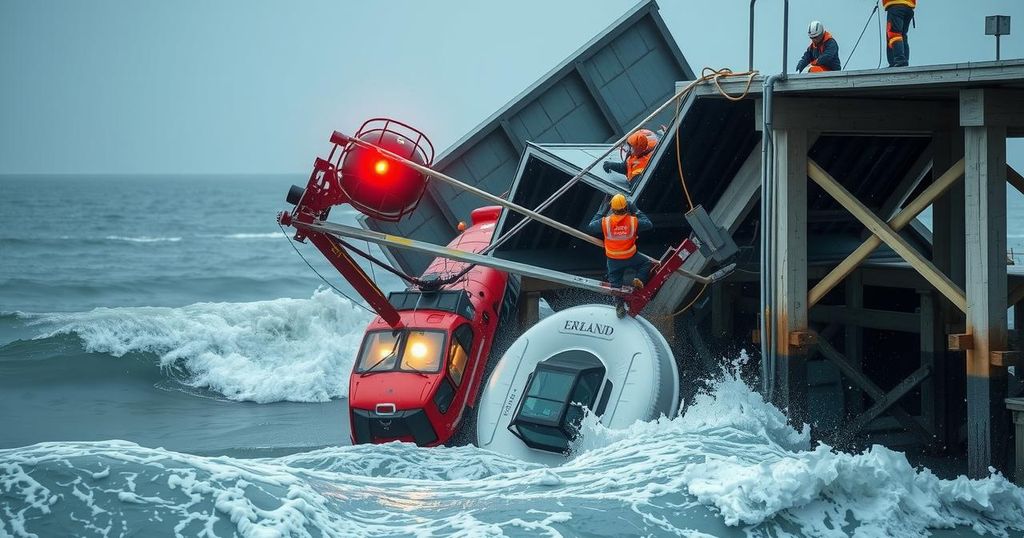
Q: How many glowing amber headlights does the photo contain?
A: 2